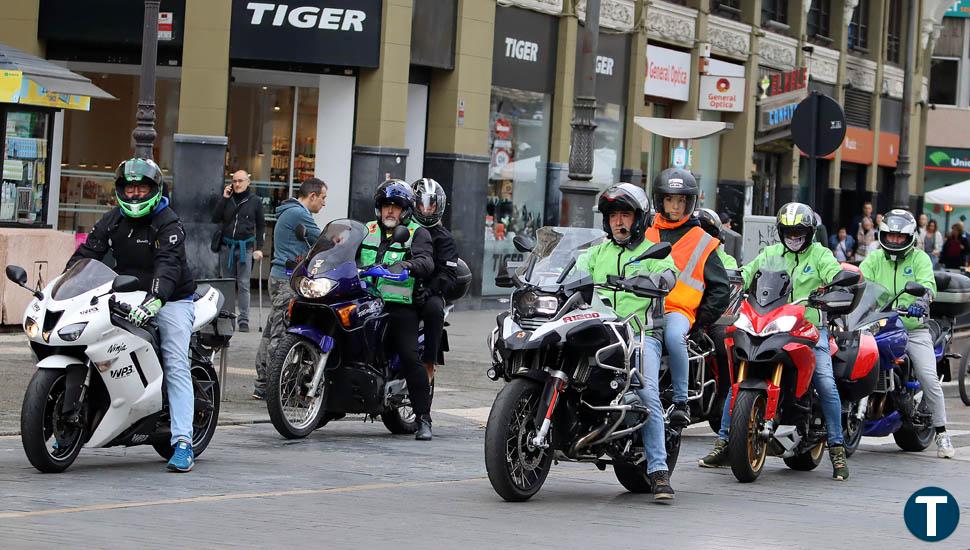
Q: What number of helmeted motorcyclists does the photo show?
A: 8